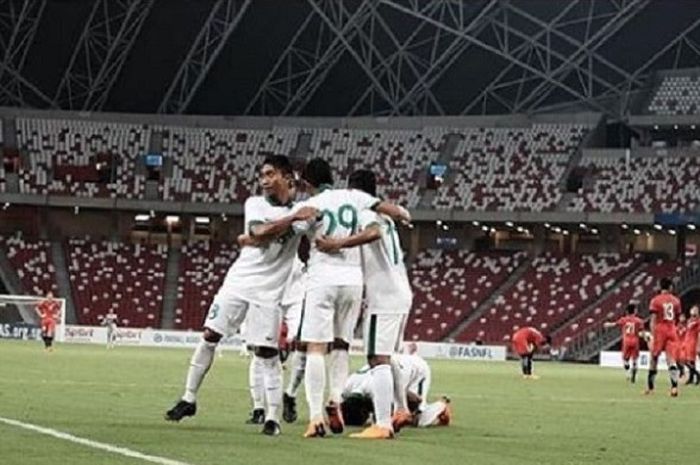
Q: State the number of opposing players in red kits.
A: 6